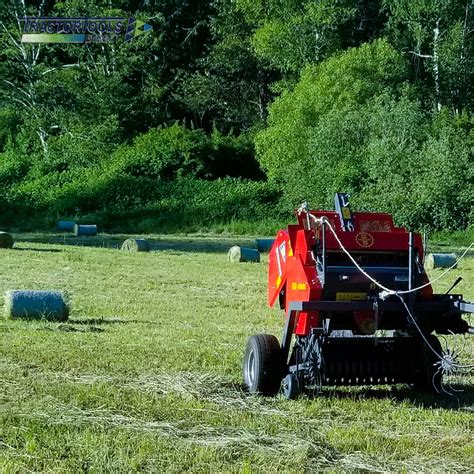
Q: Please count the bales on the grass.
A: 8